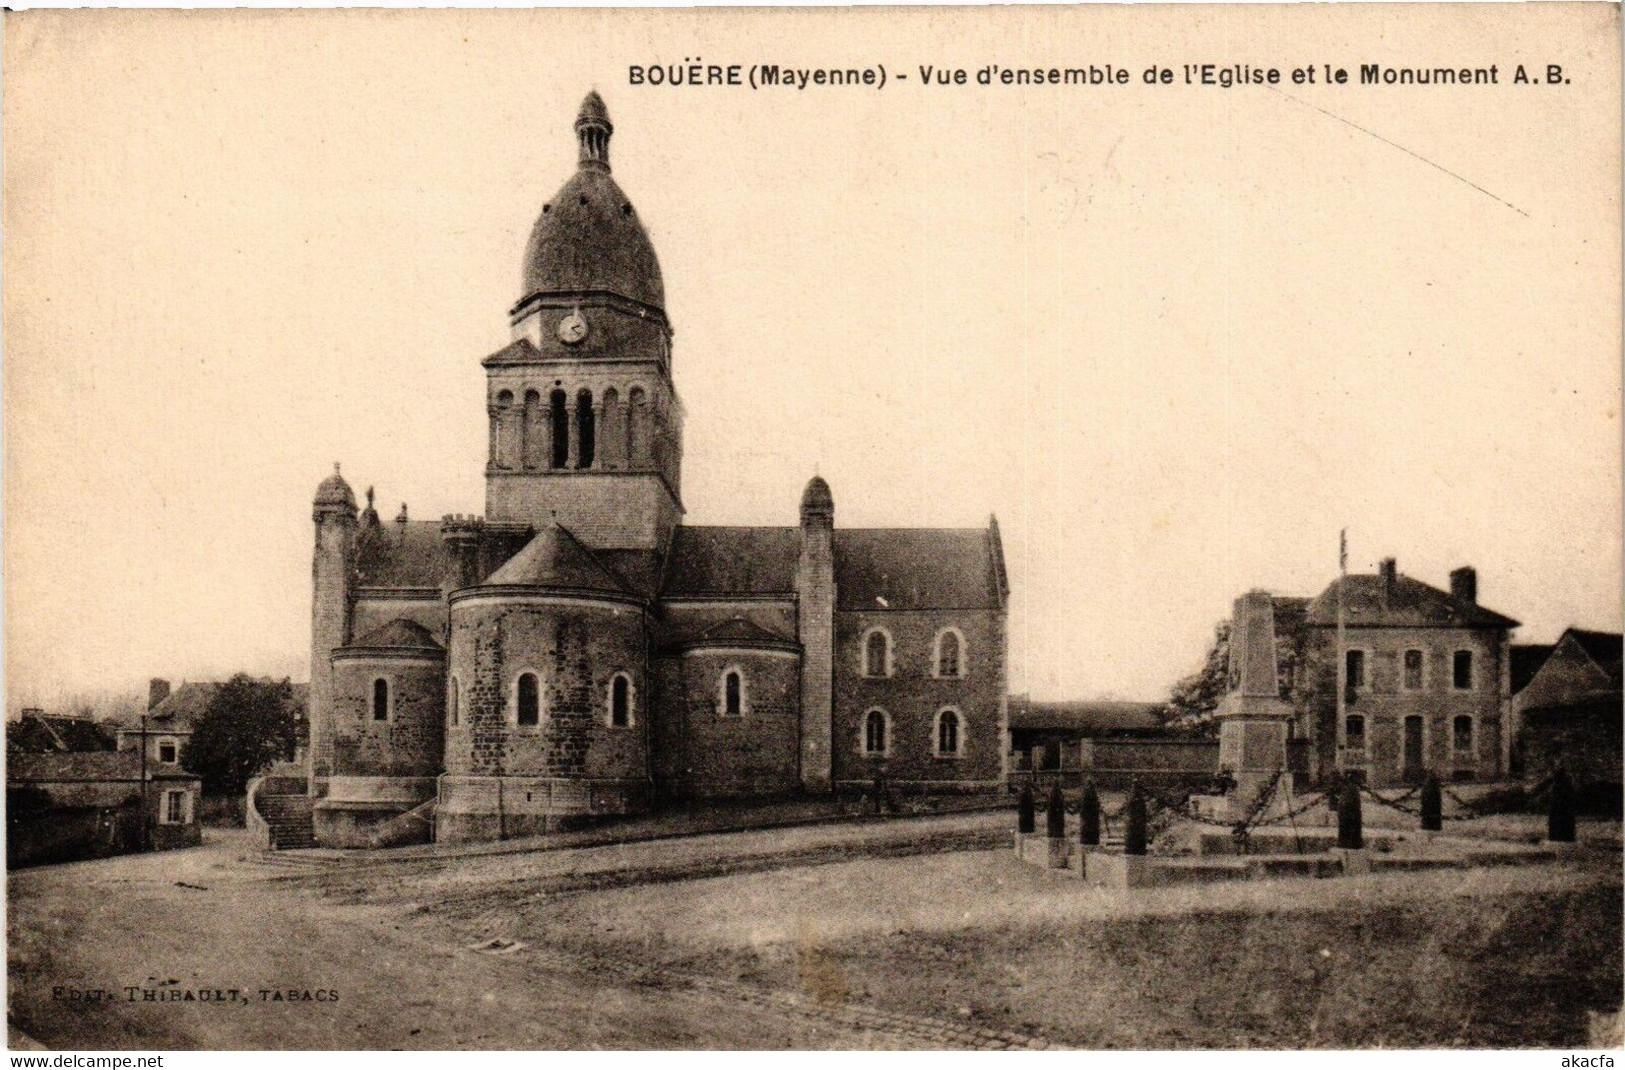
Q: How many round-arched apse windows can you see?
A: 5